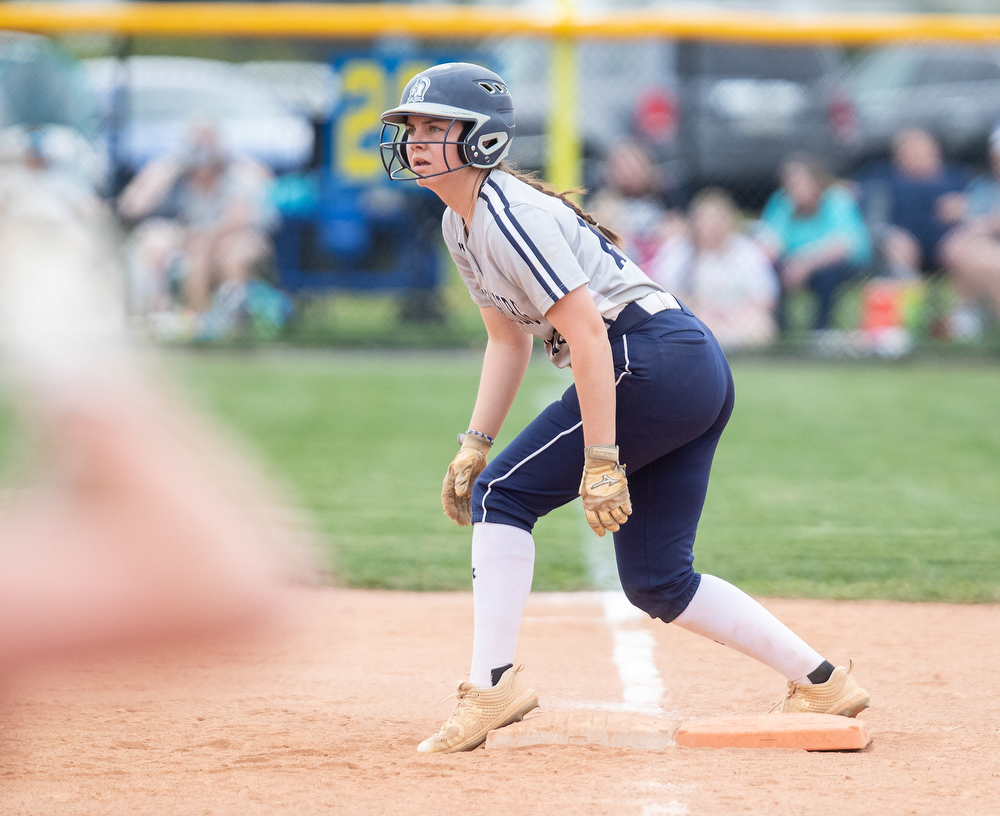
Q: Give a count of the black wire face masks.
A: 1